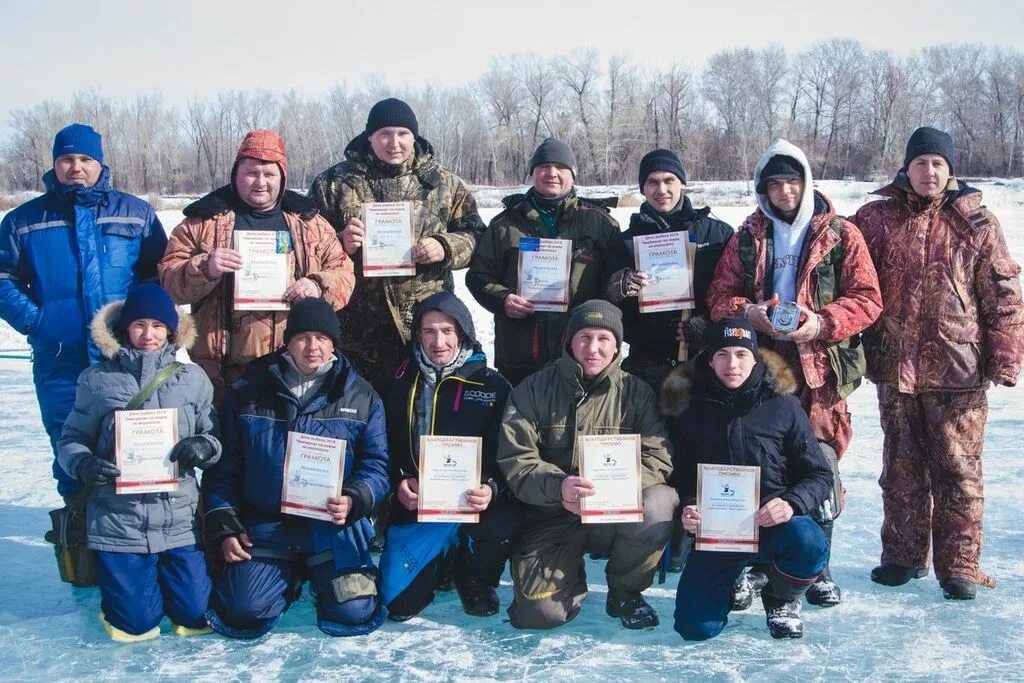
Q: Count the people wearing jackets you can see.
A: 12